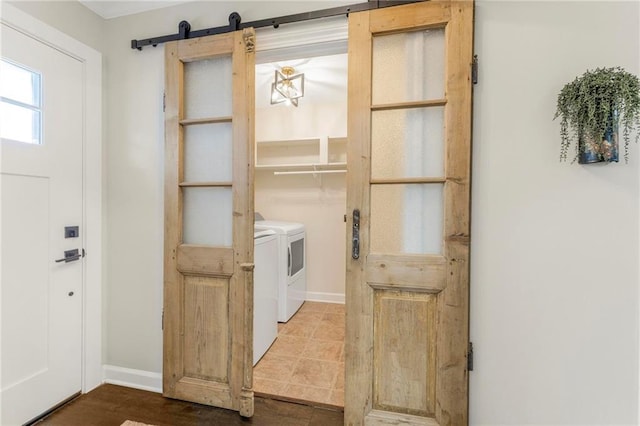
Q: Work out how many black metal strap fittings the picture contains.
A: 2